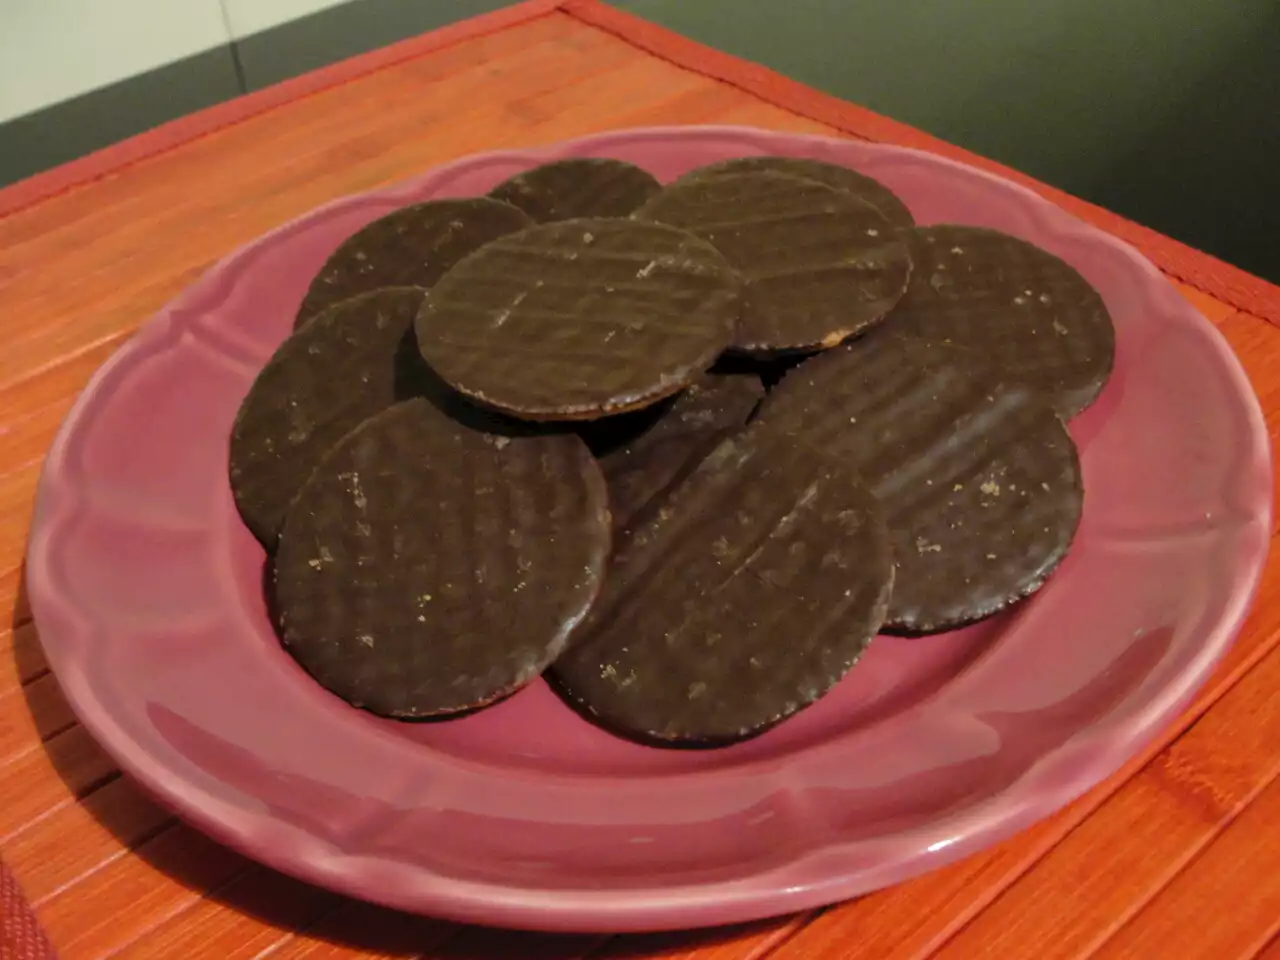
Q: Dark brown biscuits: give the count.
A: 11